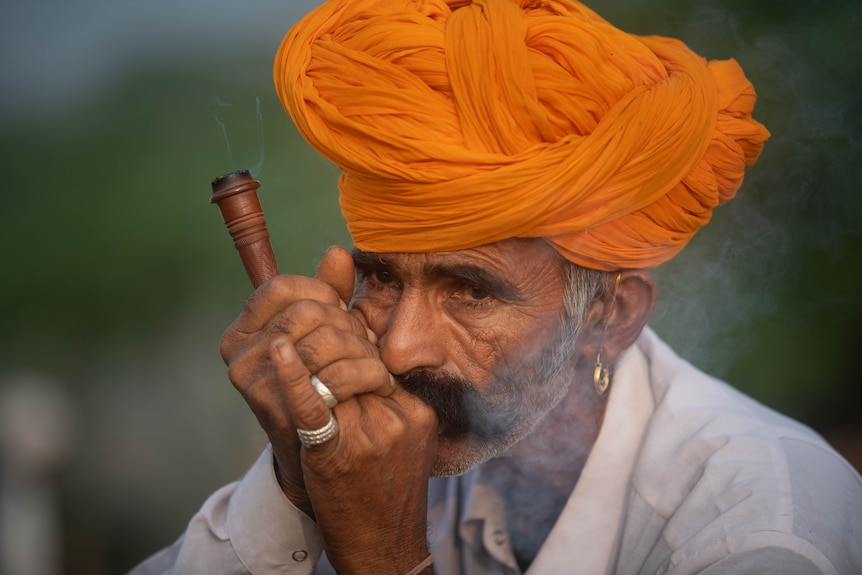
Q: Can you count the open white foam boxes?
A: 0